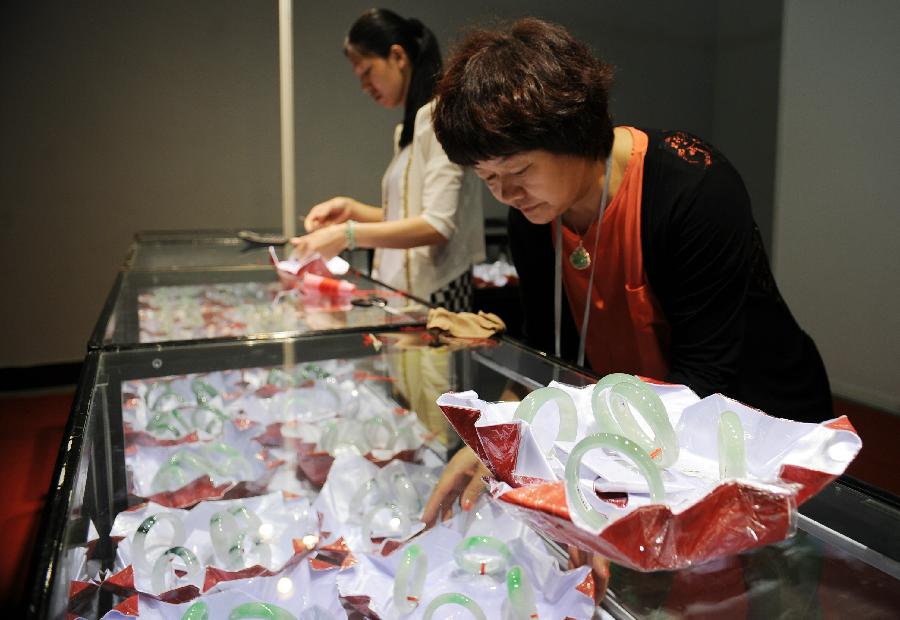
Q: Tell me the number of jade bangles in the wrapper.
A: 5